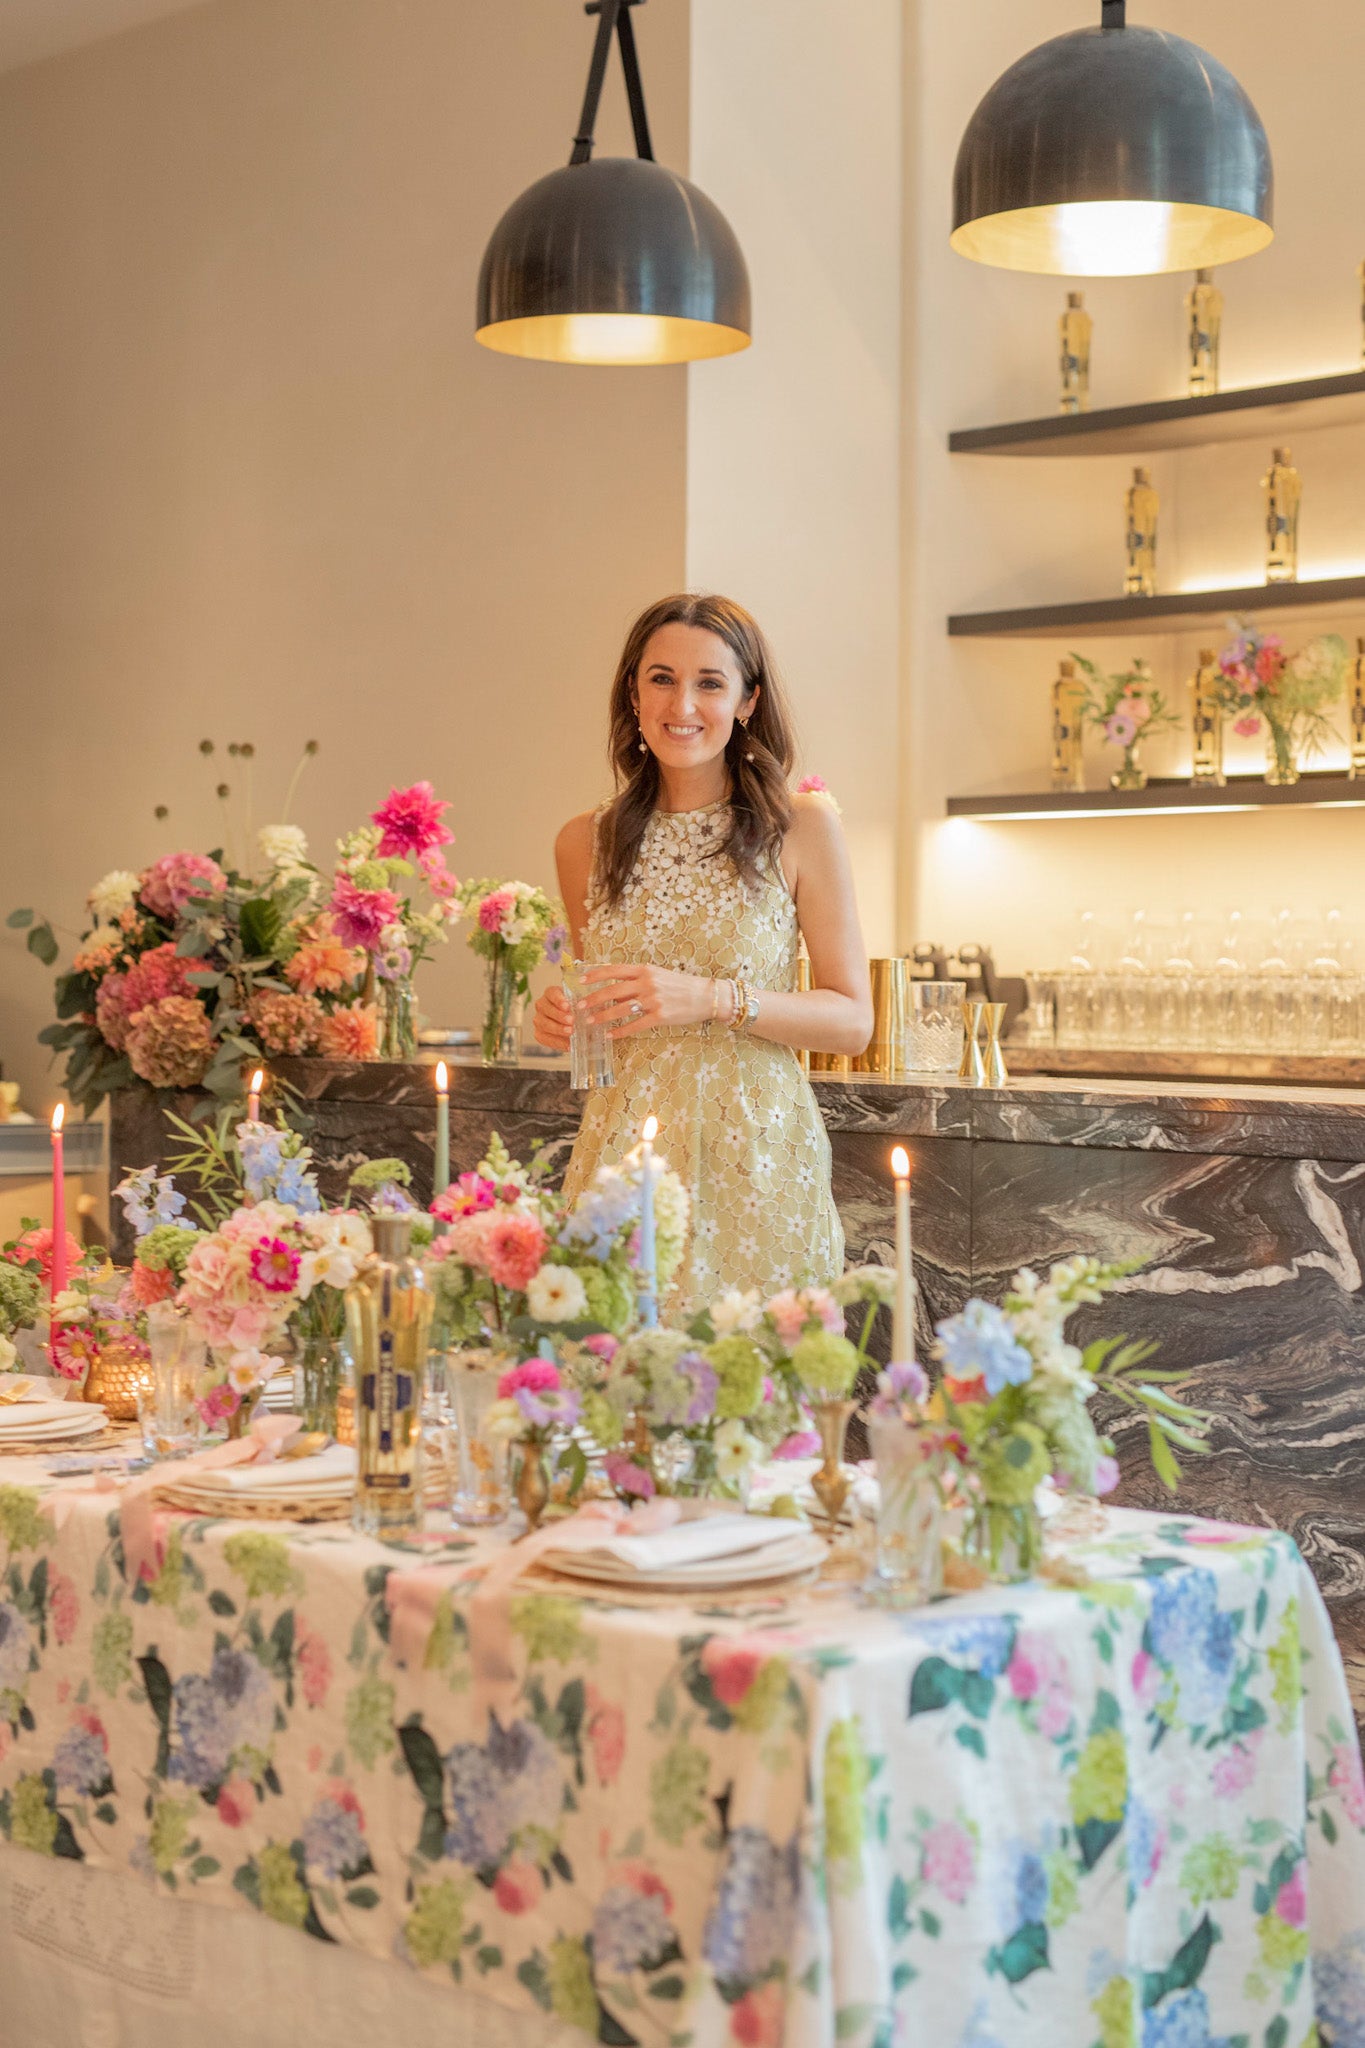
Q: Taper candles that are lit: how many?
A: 5